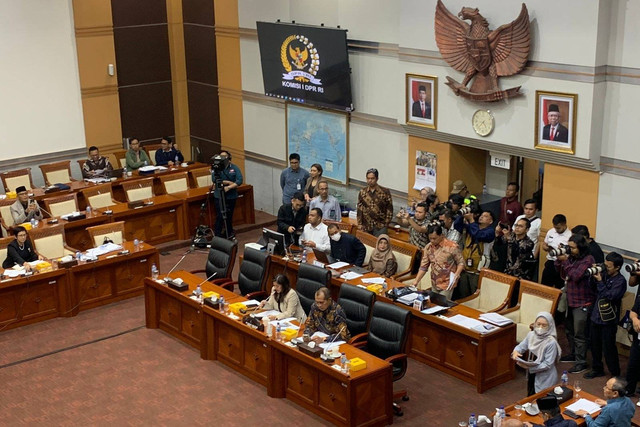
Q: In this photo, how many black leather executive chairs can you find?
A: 5